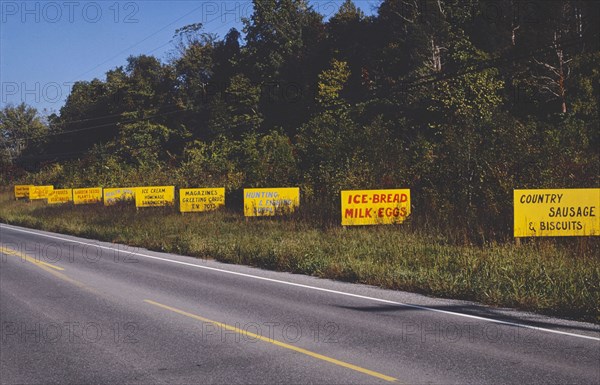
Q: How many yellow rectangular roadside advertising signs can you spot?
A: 10